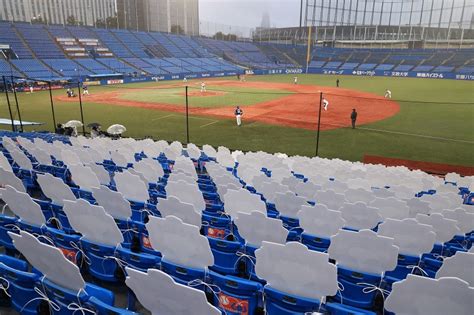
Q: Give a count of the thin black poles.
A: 6